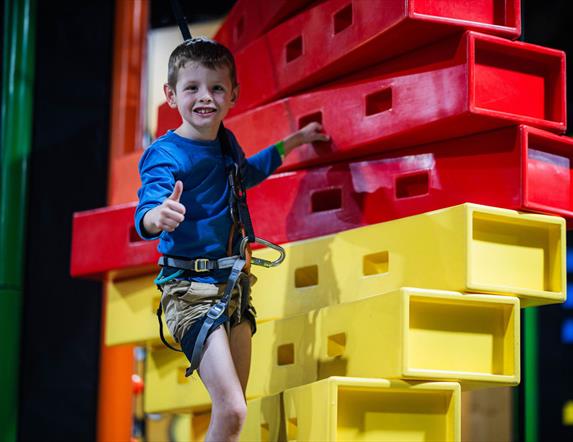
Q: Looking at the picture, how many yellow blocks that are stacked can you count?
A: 3